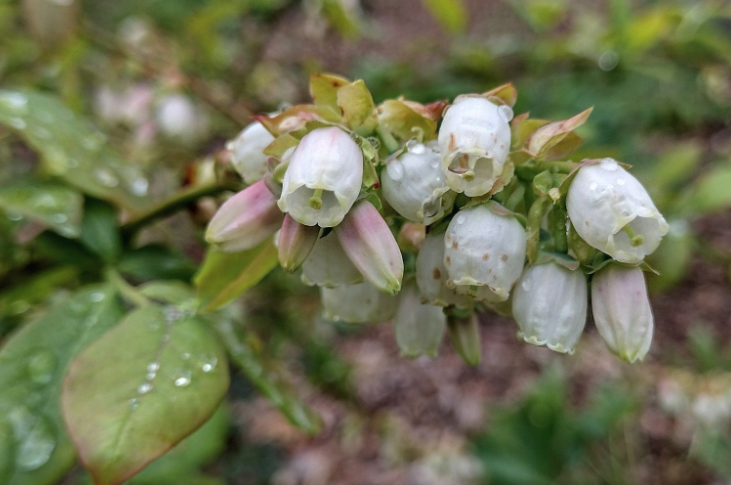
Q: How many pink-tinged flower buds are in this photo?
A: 4